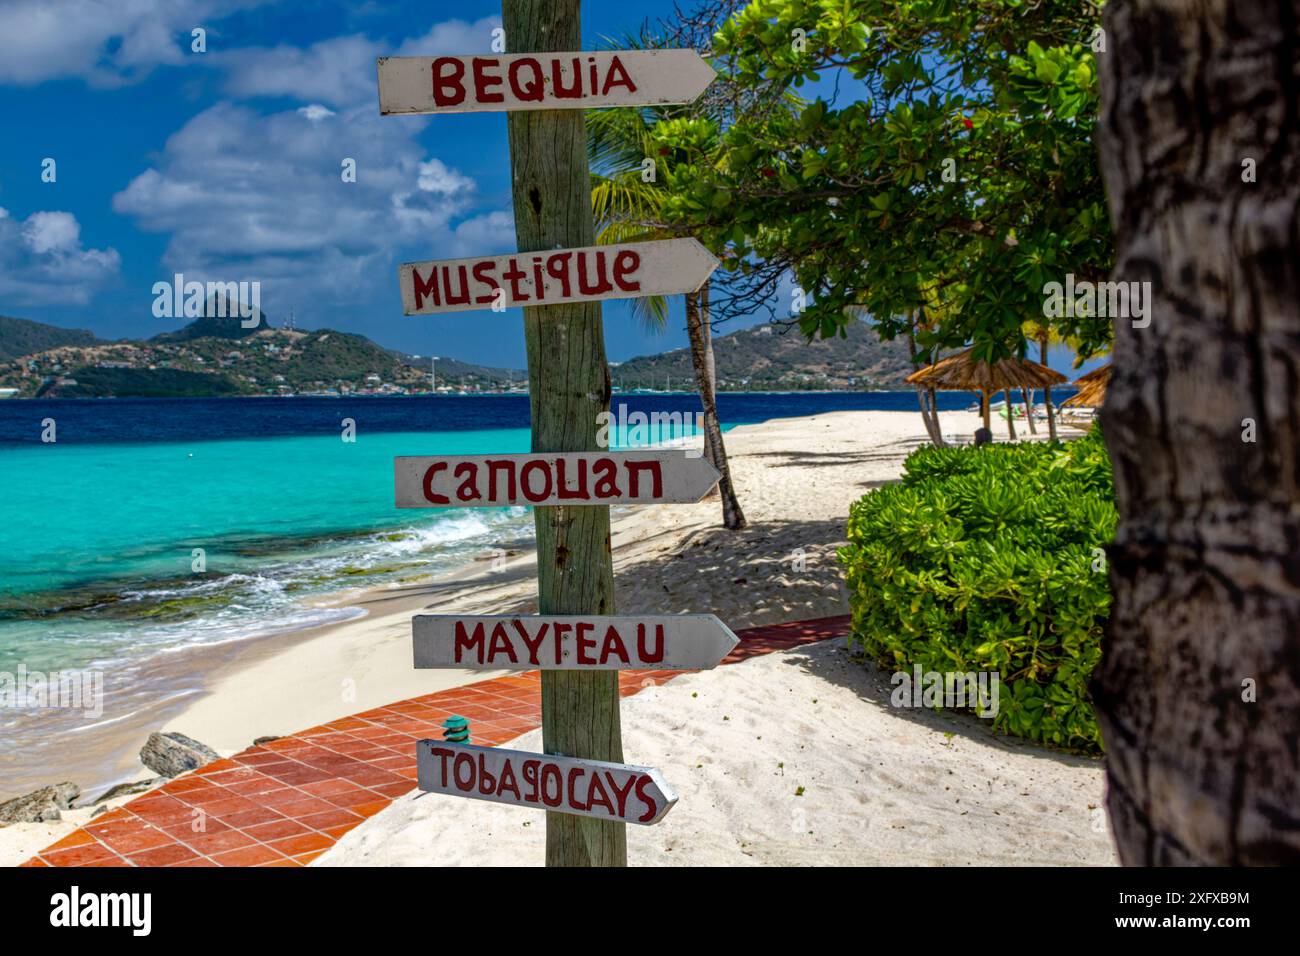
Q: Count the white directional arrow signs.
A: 5